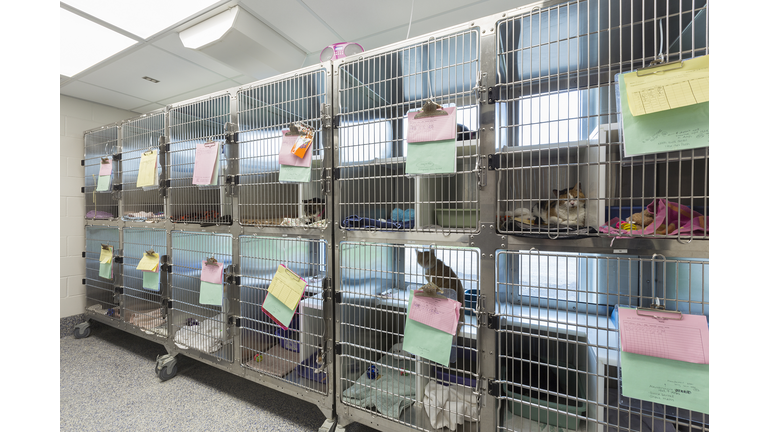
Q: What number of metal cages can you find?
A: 12